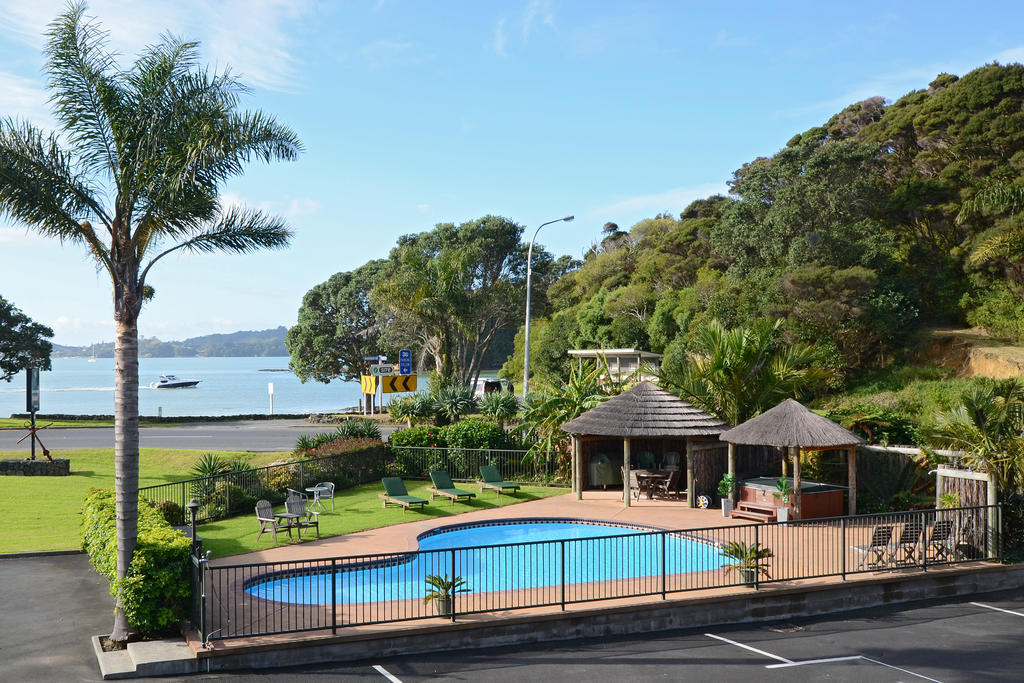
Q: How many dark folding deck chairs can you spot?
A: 3